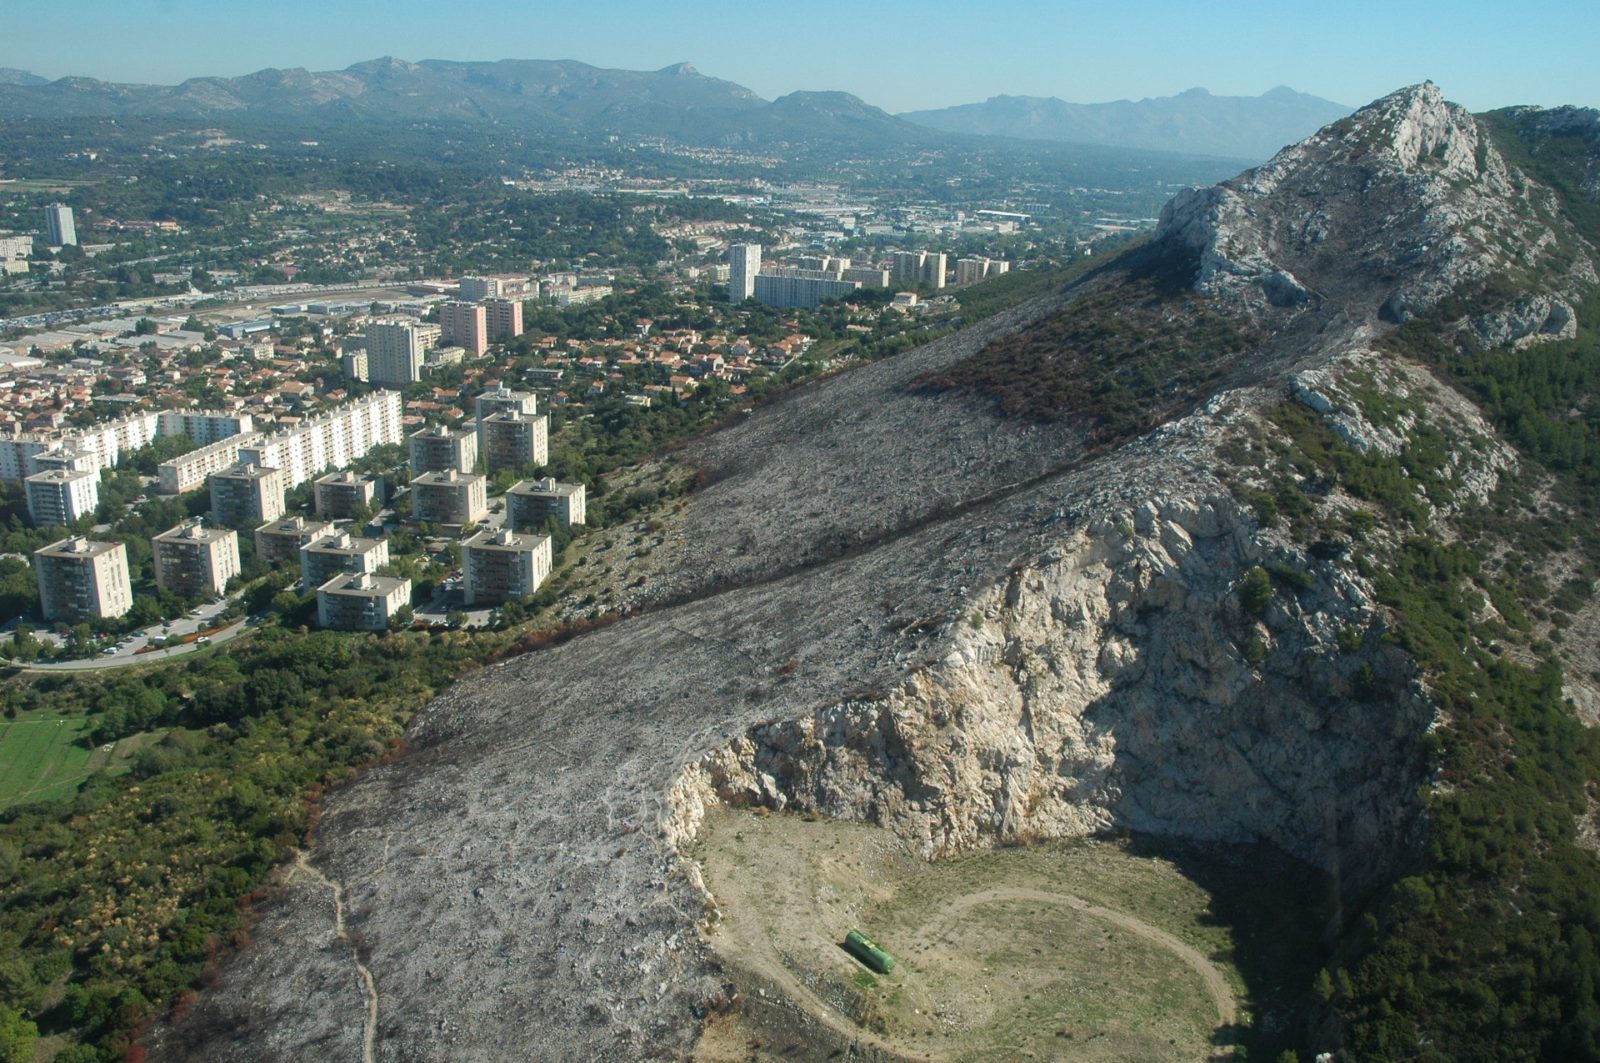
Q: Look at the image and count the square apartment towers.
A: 15